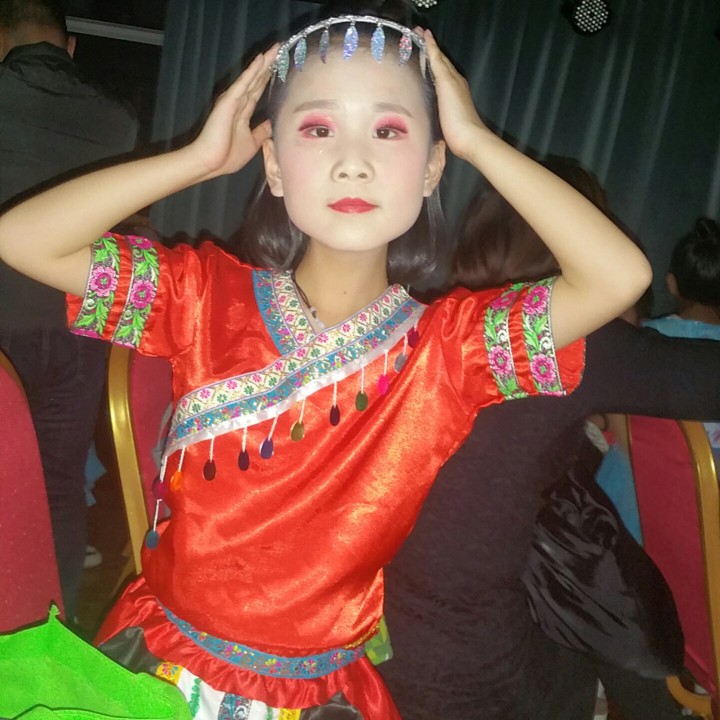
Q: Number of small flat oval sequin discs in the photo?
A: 12